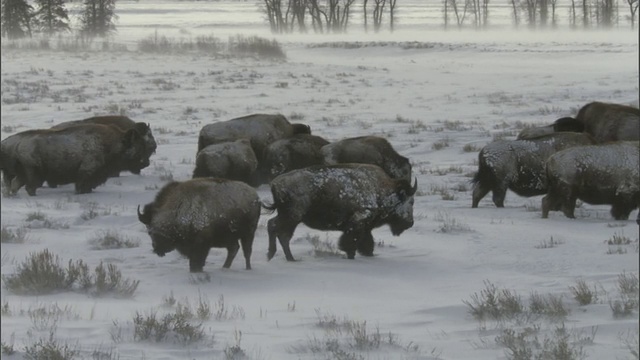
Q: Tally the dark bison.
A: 12